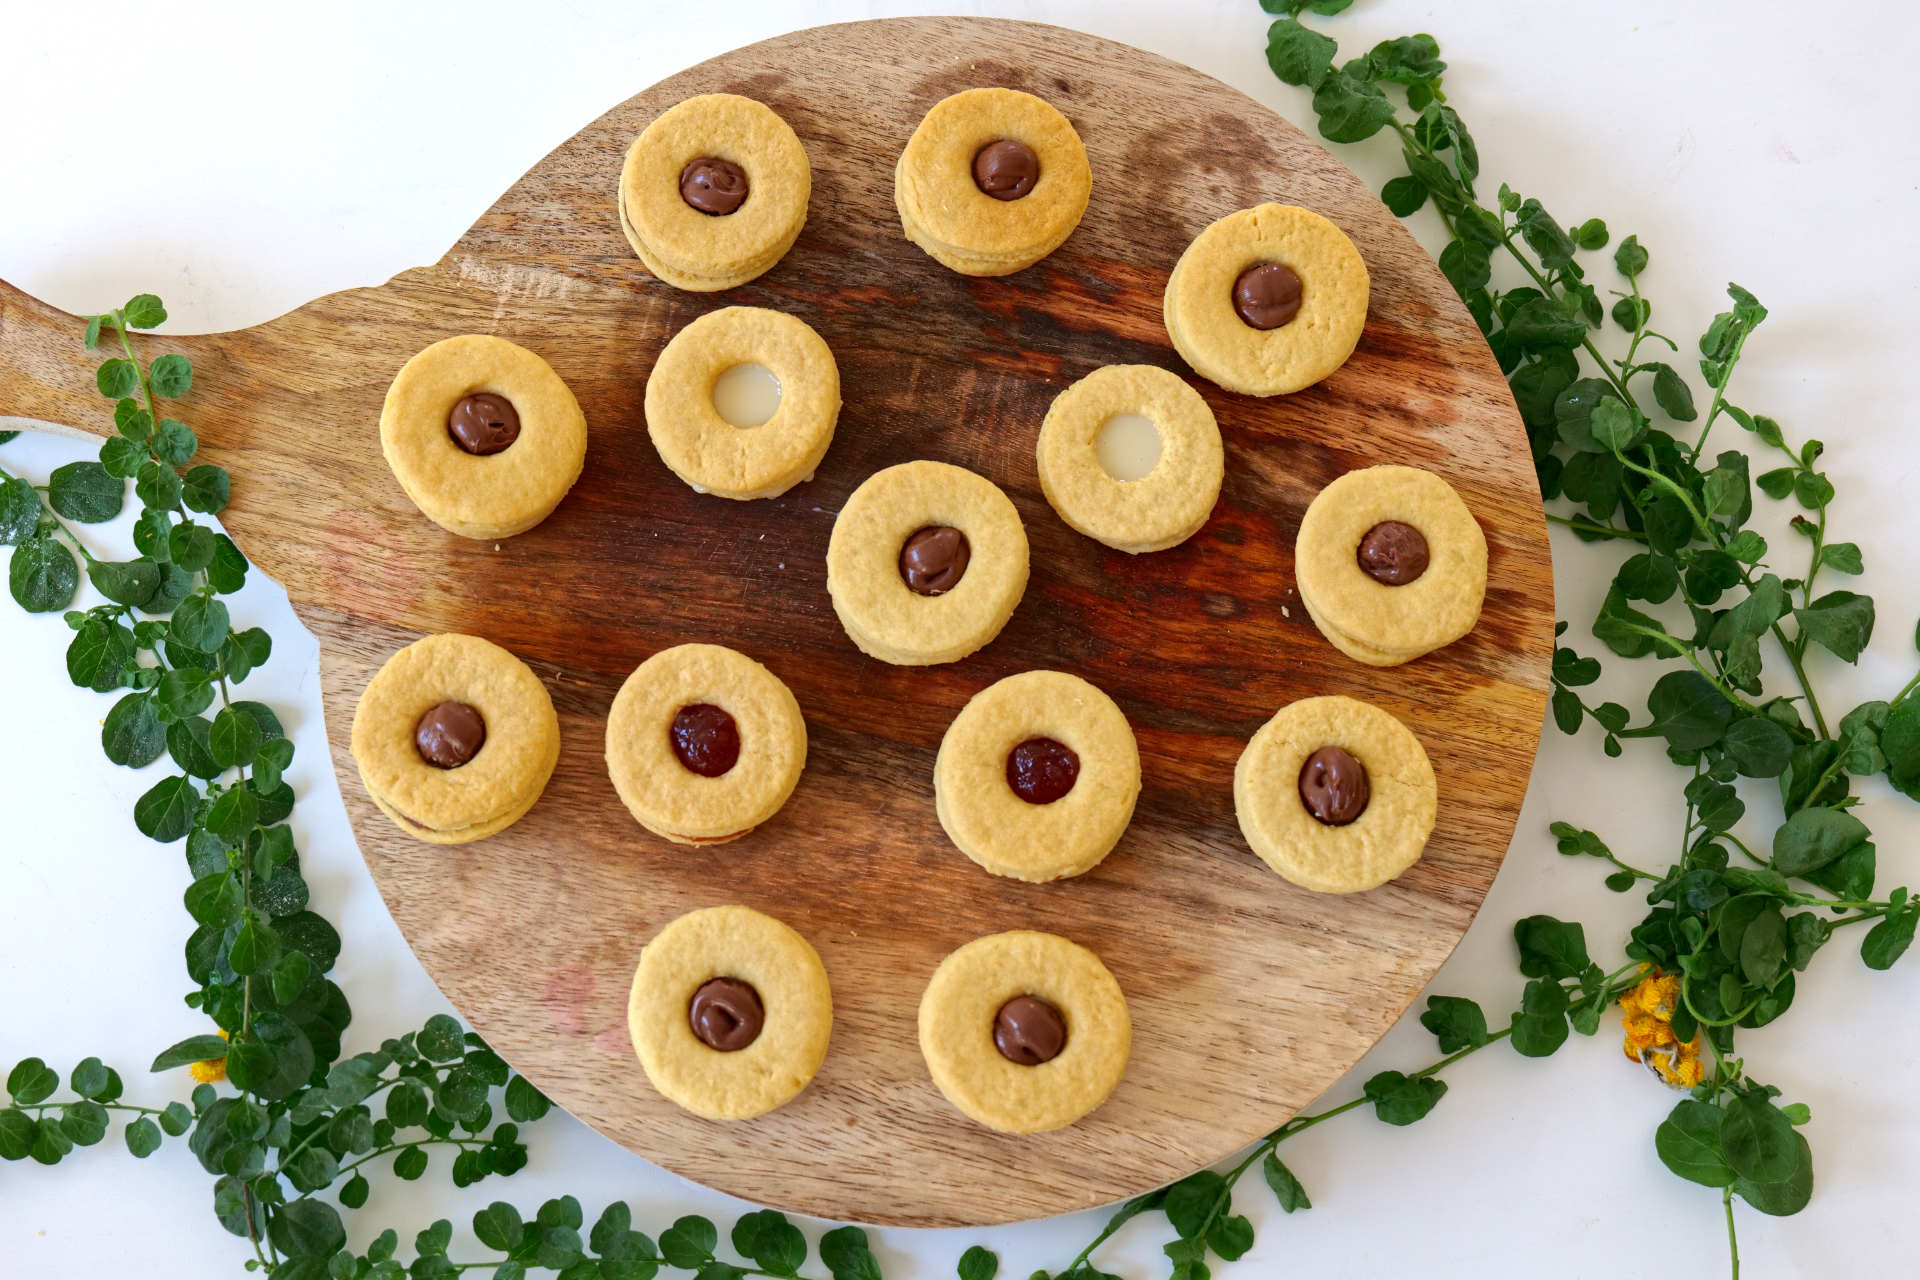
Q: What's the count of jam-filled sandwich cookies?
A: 2